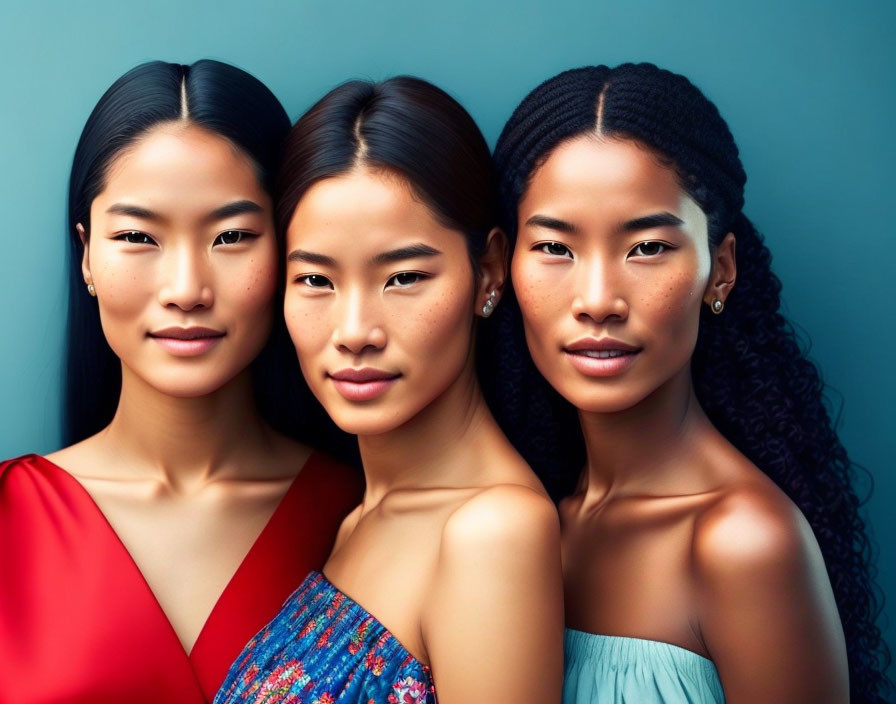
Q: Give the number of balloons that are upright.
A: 0